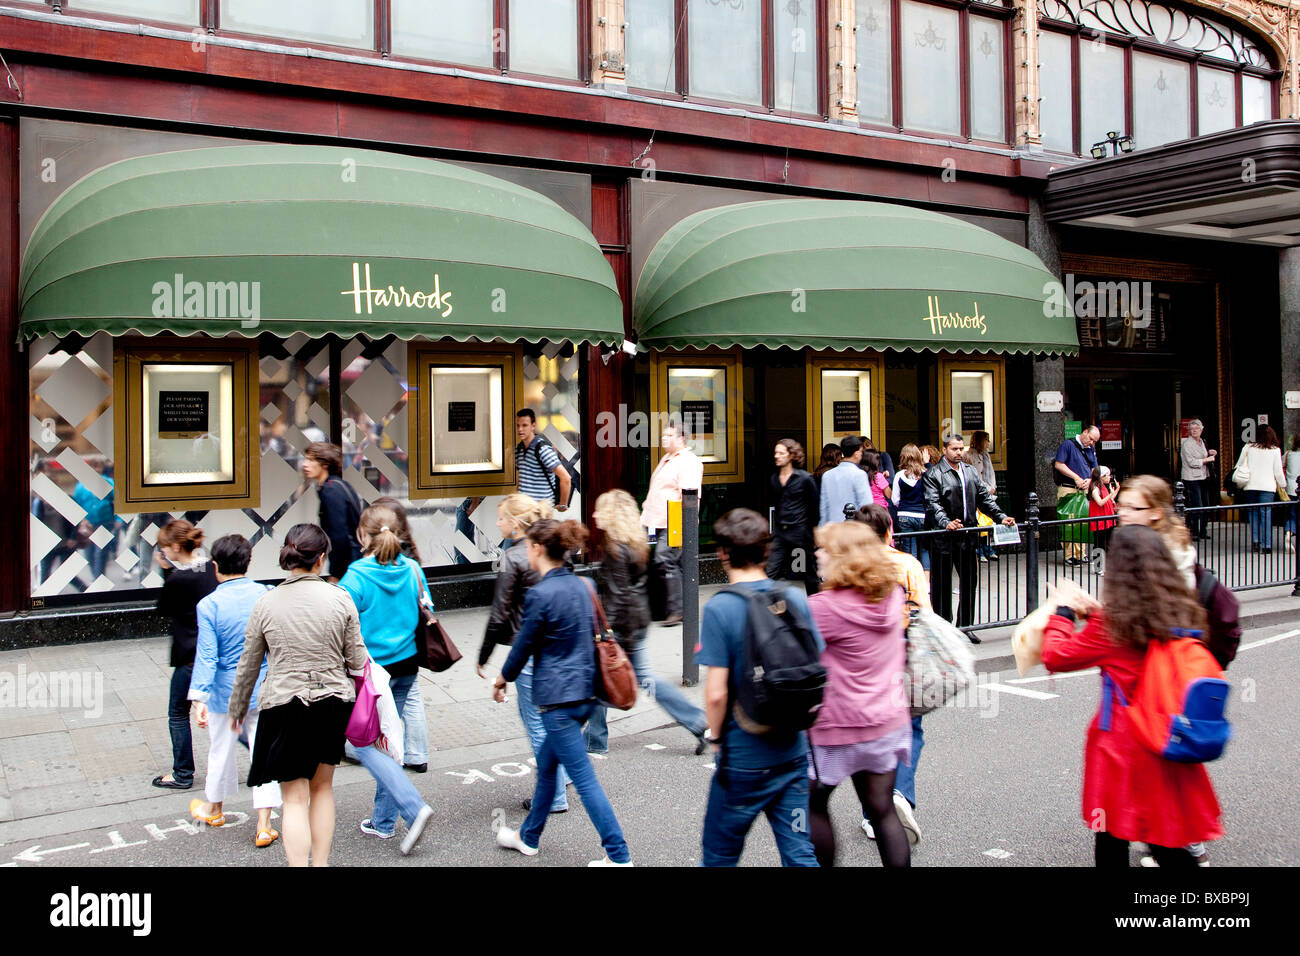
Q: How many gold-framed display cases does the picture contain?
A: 5